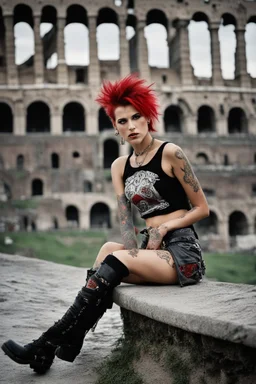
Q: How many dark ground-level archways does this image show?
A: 4